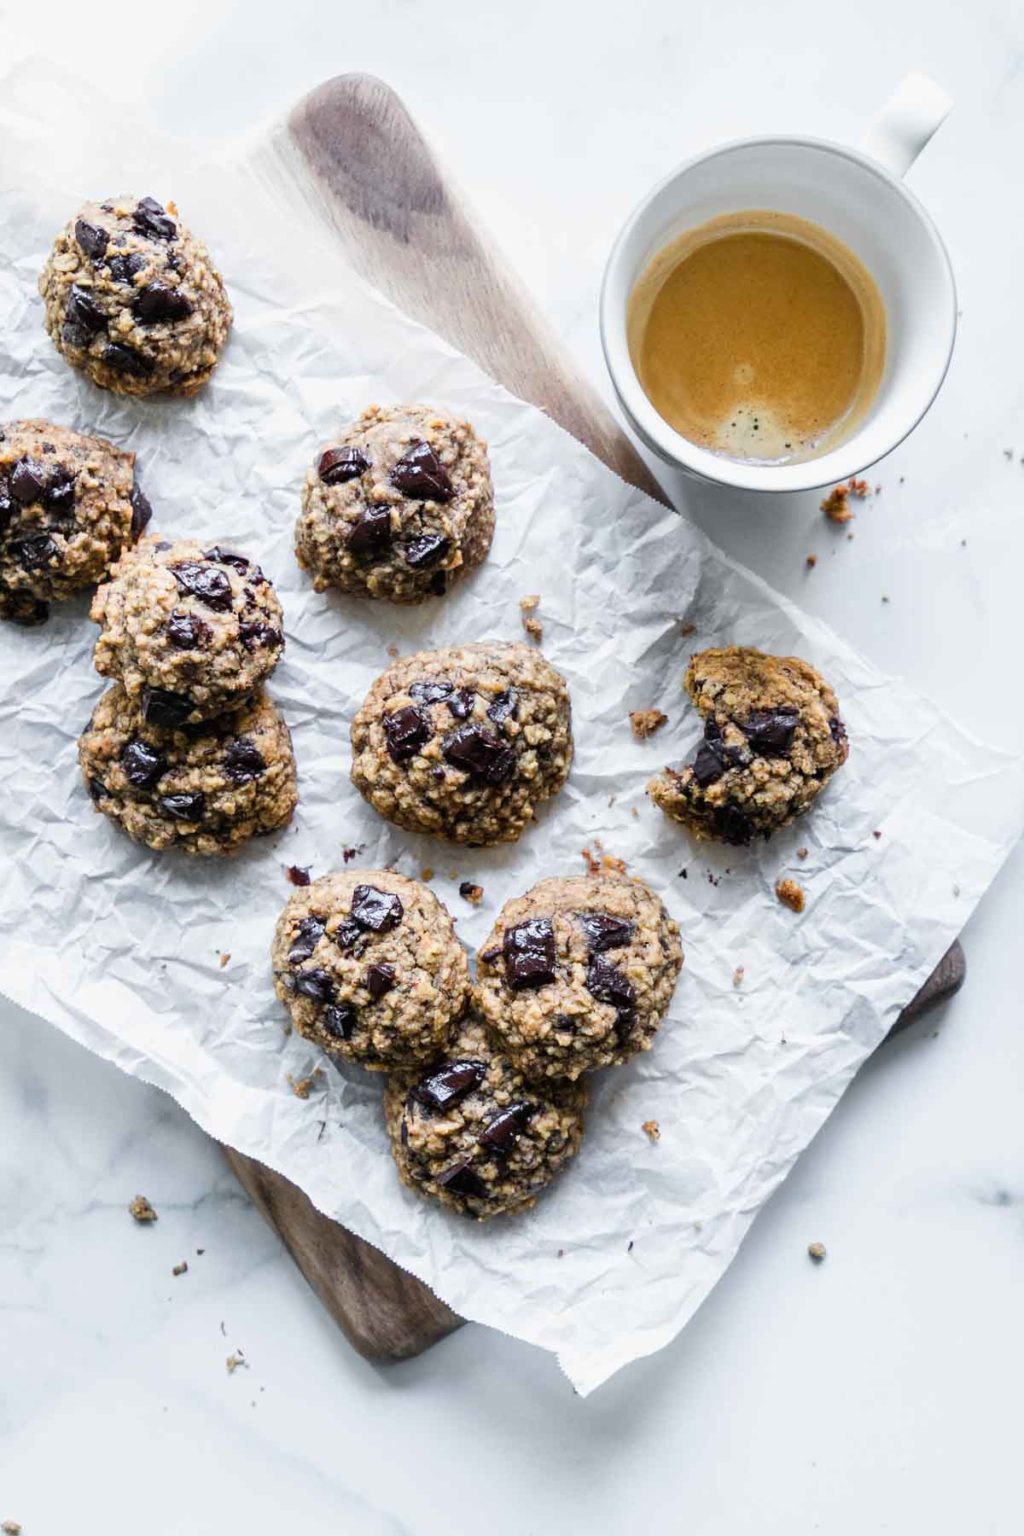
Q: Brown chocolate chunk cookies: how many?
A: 10